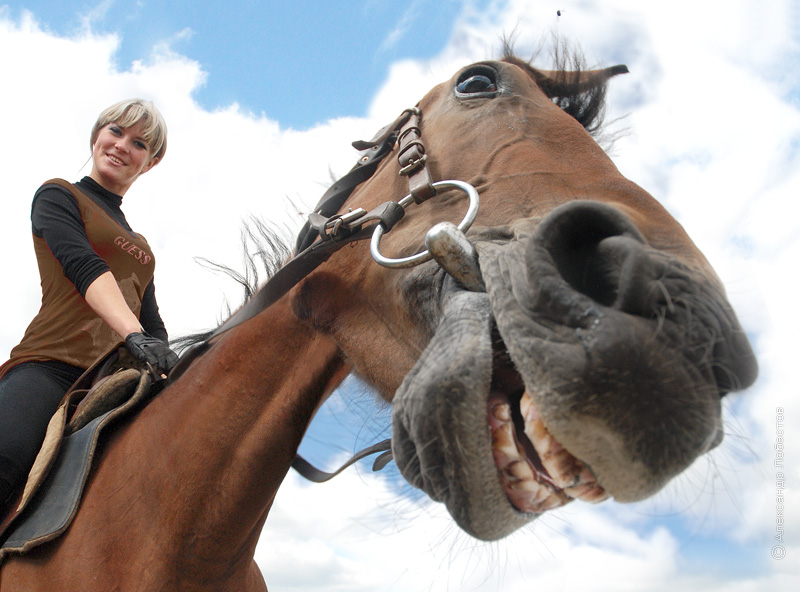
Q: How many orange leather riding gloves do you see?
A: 0